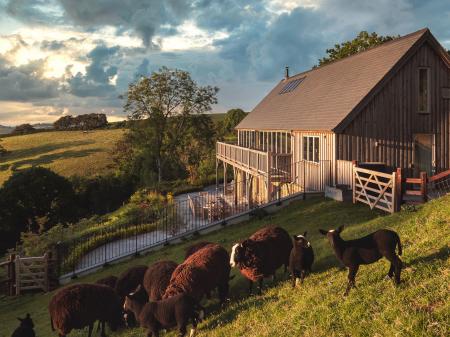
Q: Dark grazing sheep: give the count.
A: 11